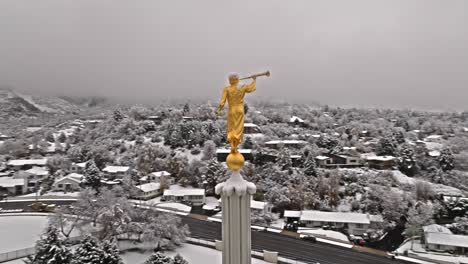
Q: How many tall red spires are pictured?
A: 0